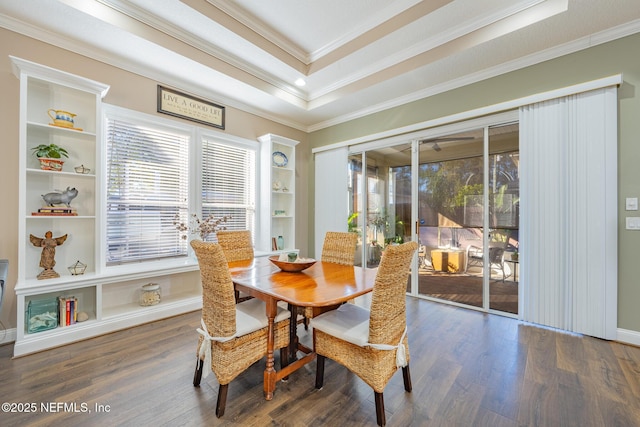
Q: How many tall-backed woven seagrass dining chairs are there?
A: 4